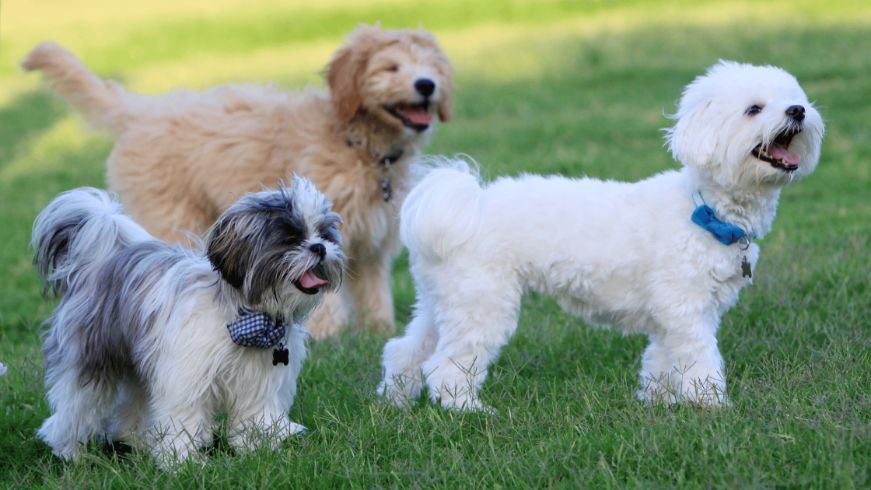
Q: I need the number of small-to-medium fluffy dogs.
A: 3